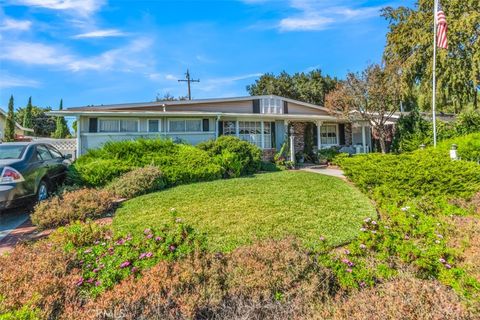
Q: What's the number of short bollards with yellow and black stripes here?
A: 0